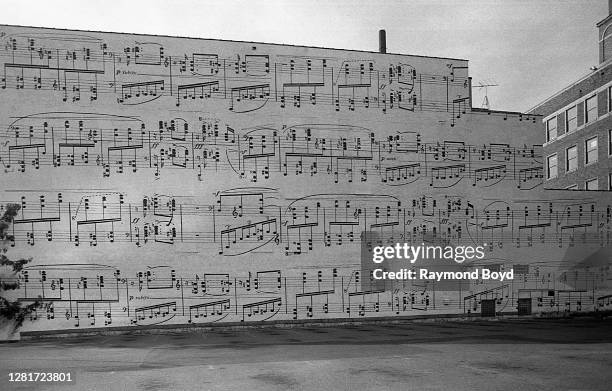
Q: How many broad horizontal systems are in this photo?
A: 4